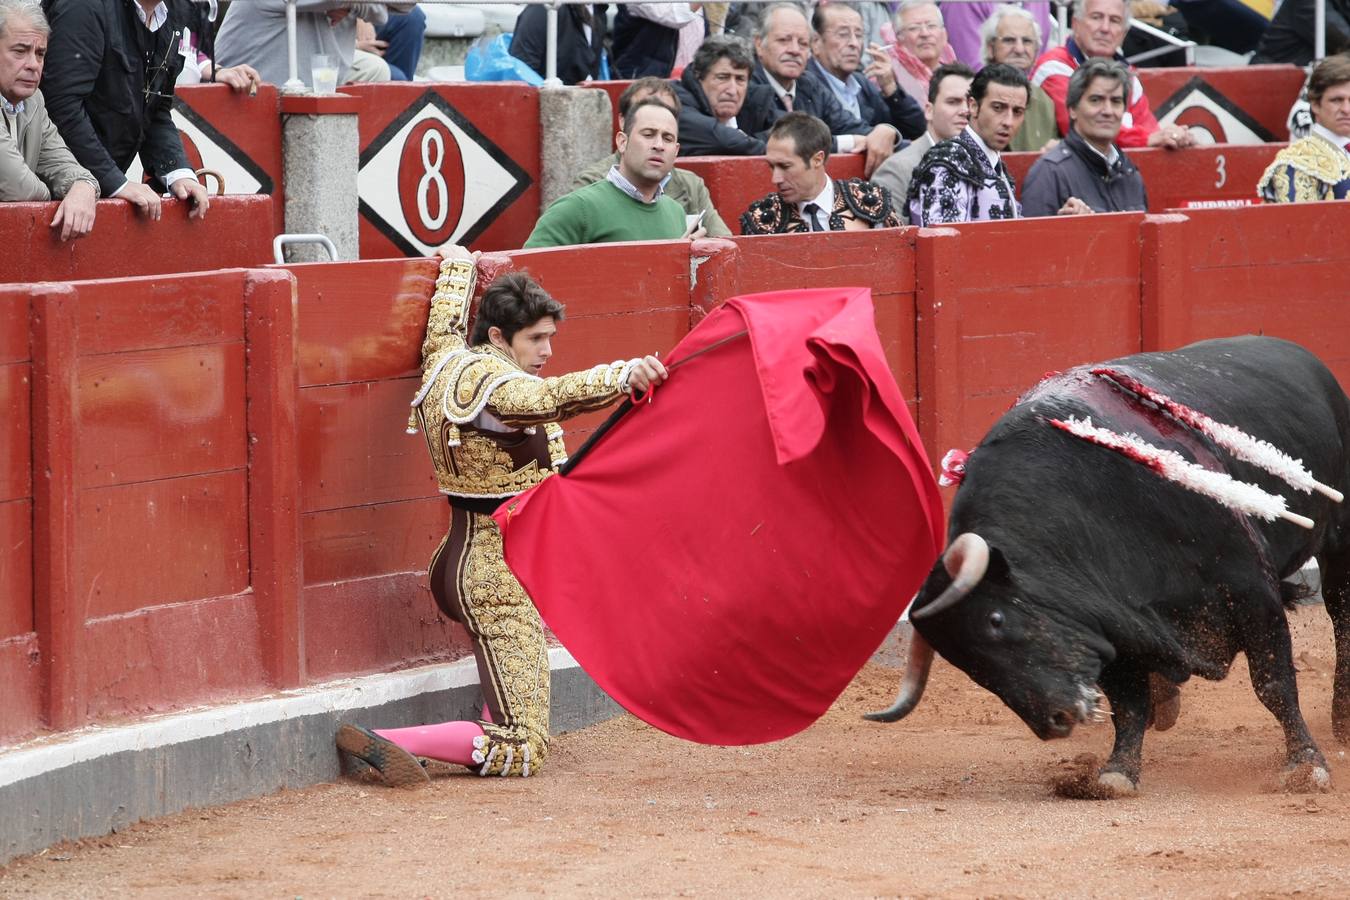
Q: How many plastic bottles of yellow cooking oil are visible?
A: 0